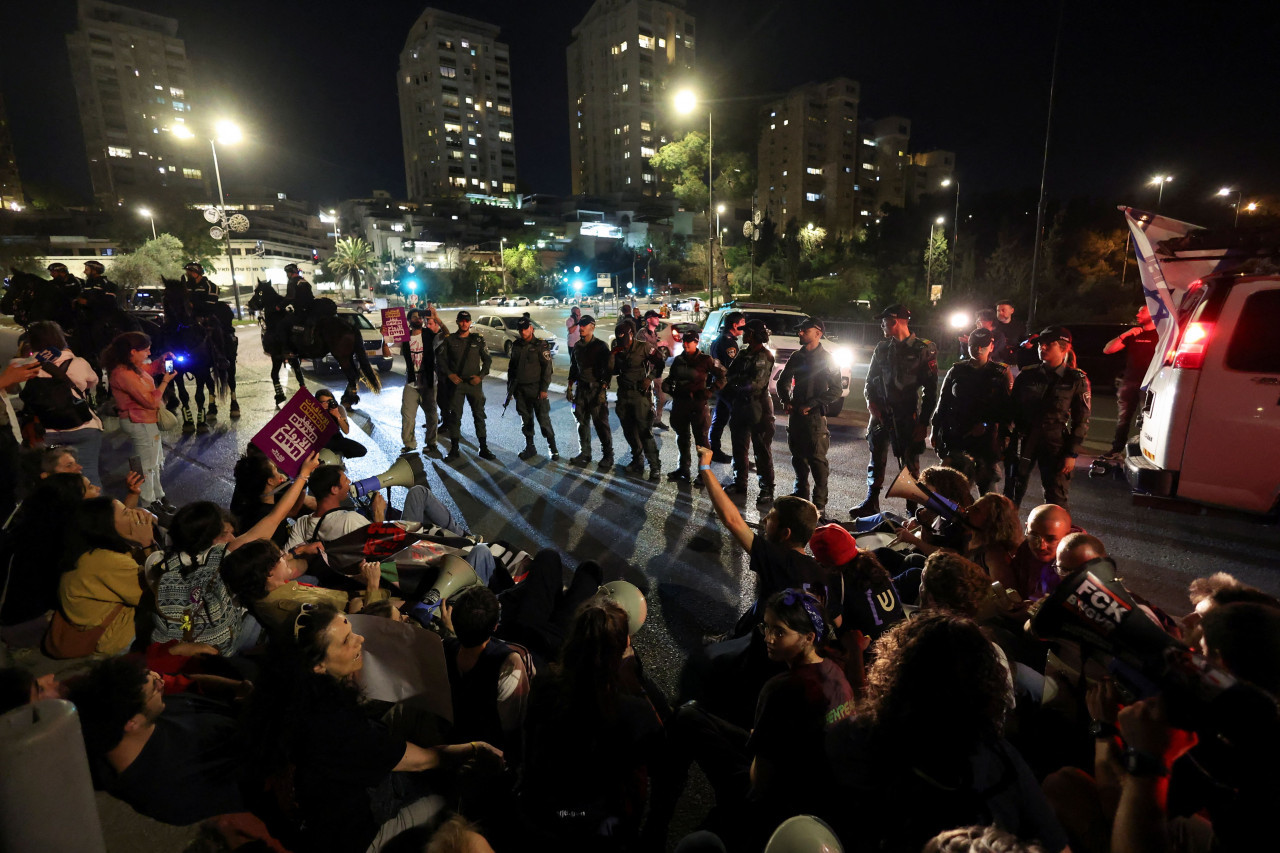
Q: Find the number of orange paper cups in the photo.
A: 0